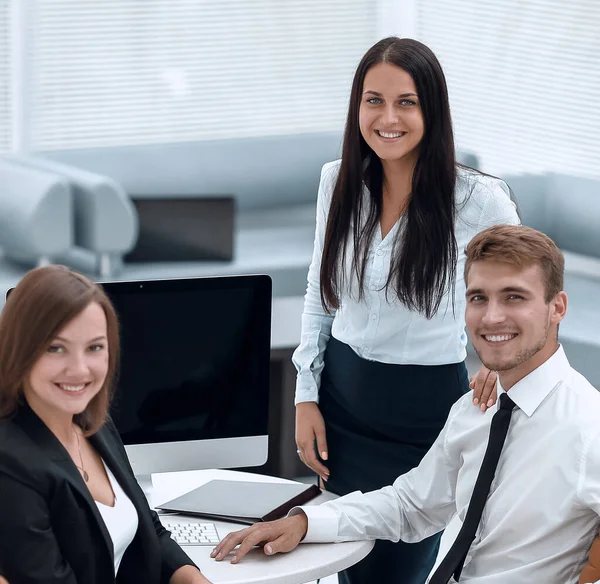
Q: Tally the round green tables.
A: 0